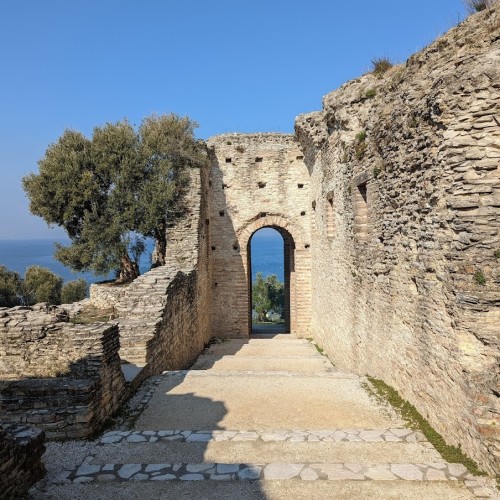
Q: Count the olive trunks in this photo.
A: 2